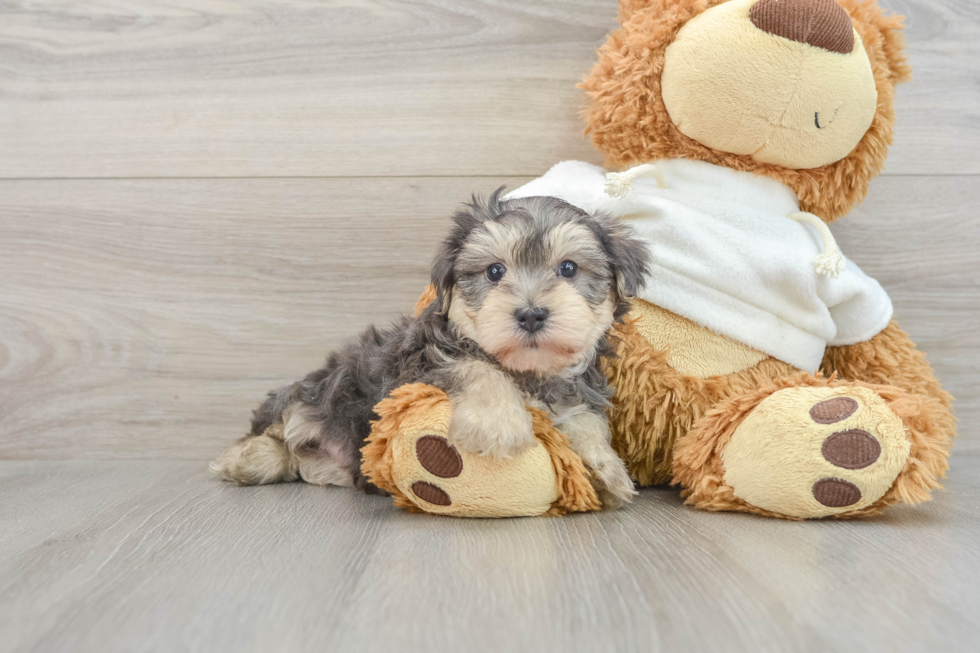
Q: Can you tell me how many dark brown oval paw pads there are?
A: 5